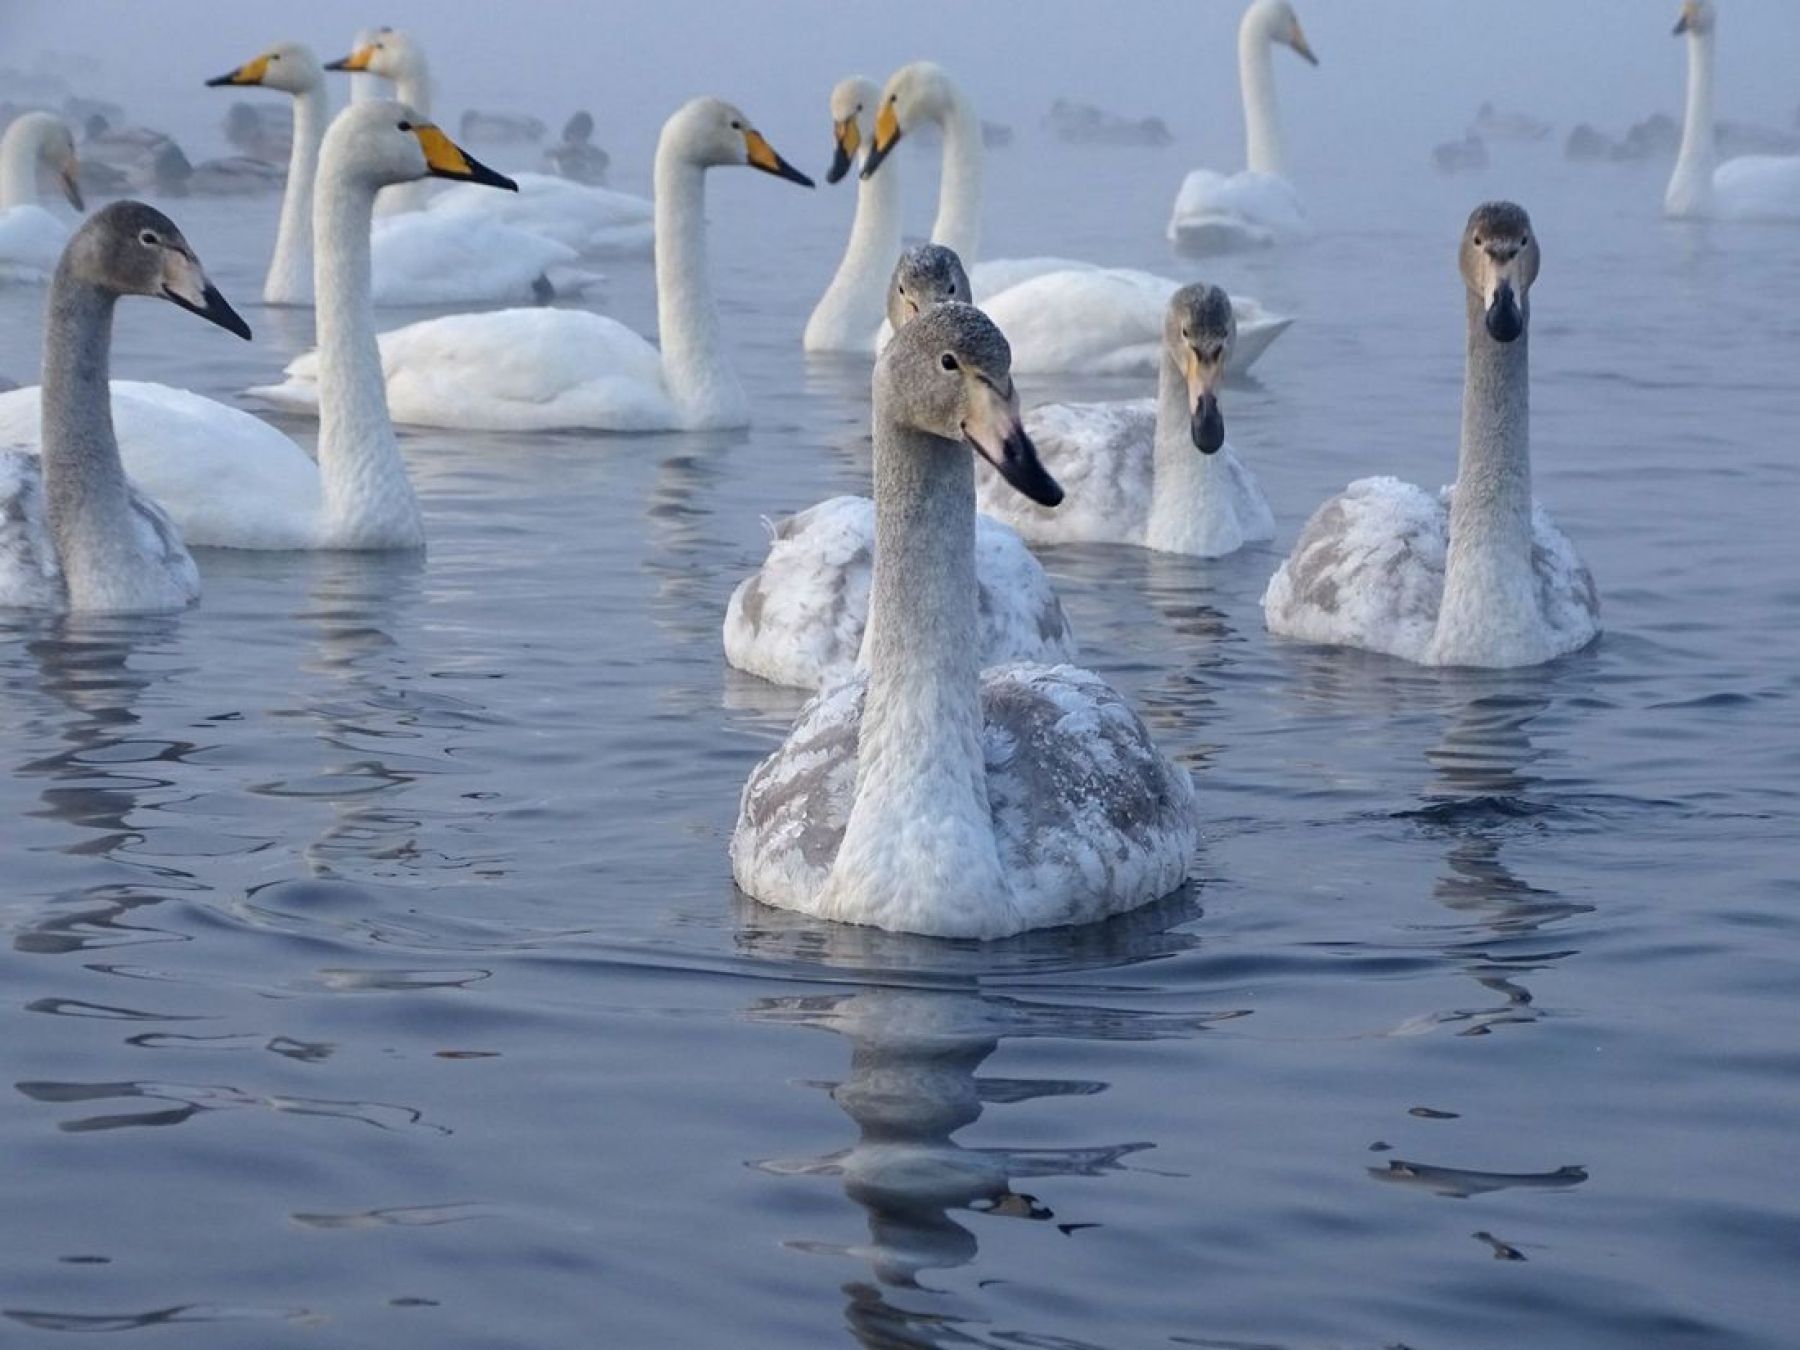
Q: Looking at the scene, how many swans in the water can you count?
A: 15